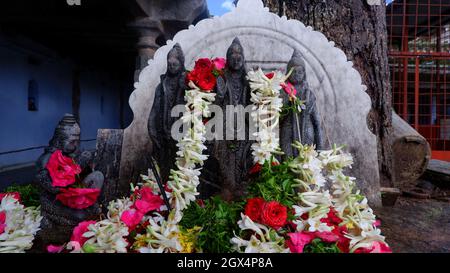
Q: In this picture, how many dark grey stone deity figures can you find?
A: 4